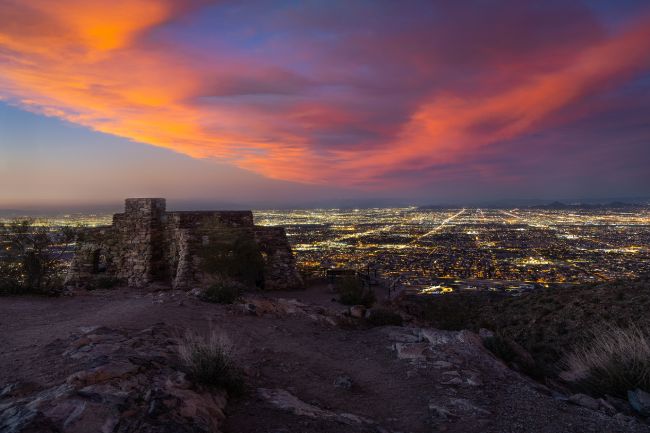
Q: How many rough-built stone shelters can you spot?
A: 1